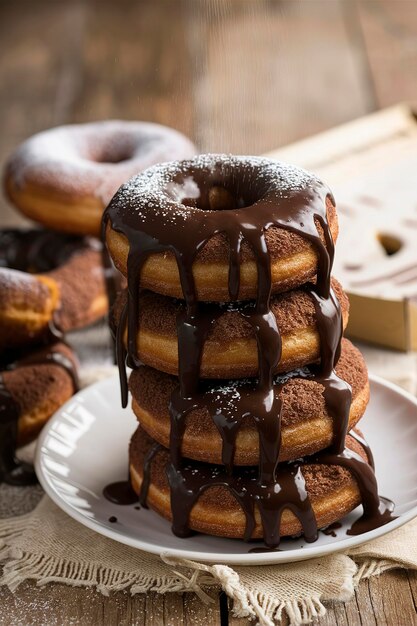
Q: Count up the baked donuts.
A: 8